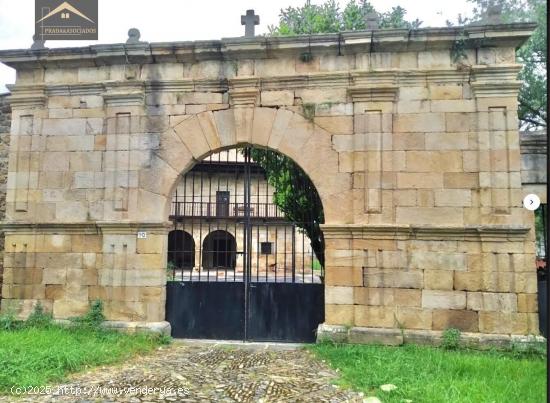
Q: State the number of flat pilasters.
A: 4